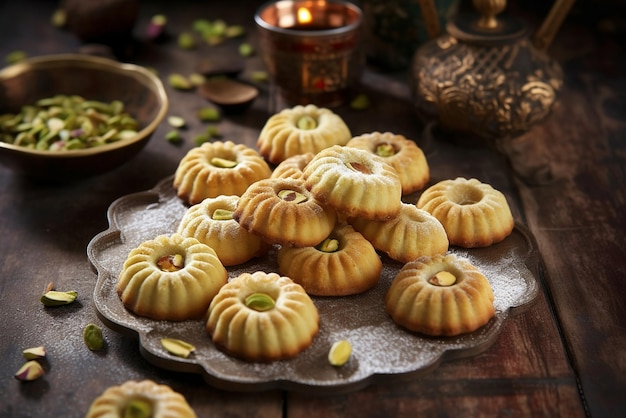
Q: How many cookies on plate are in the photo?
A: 13